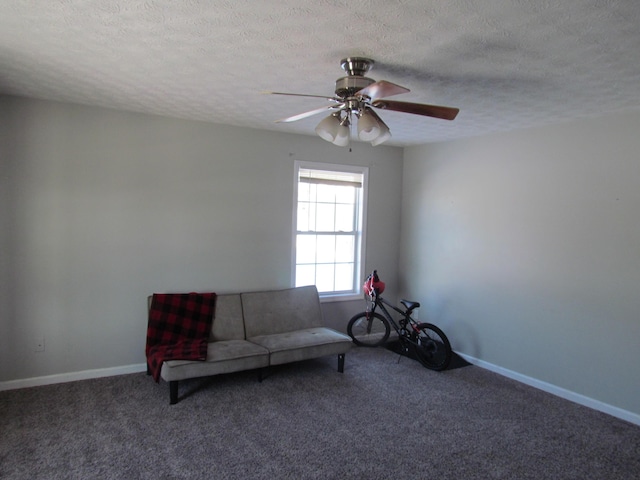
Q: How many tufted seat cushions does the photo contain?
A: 2